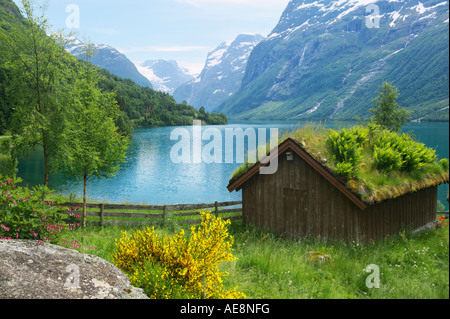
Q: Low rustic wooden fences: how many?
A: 1